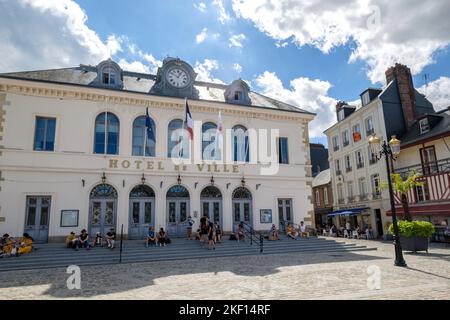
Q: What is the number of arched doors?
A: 5